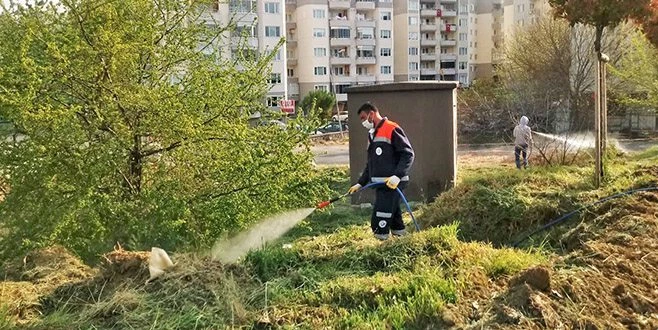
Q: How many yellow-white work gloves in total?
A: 2